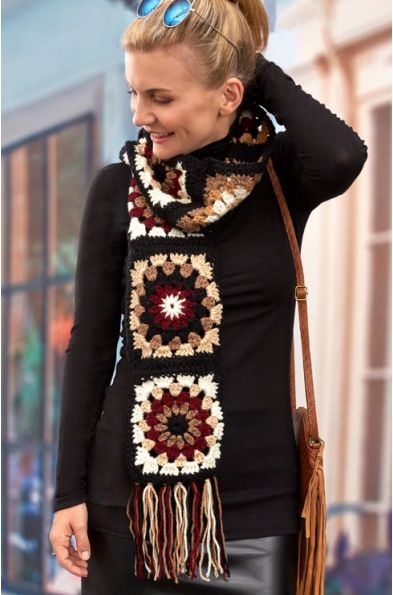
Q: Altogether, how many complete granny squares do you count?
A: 2